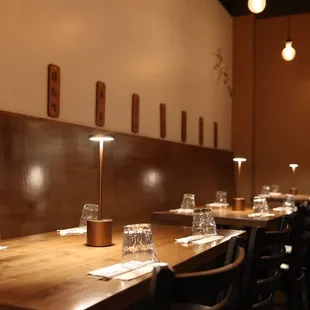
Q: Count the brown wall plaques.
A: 7